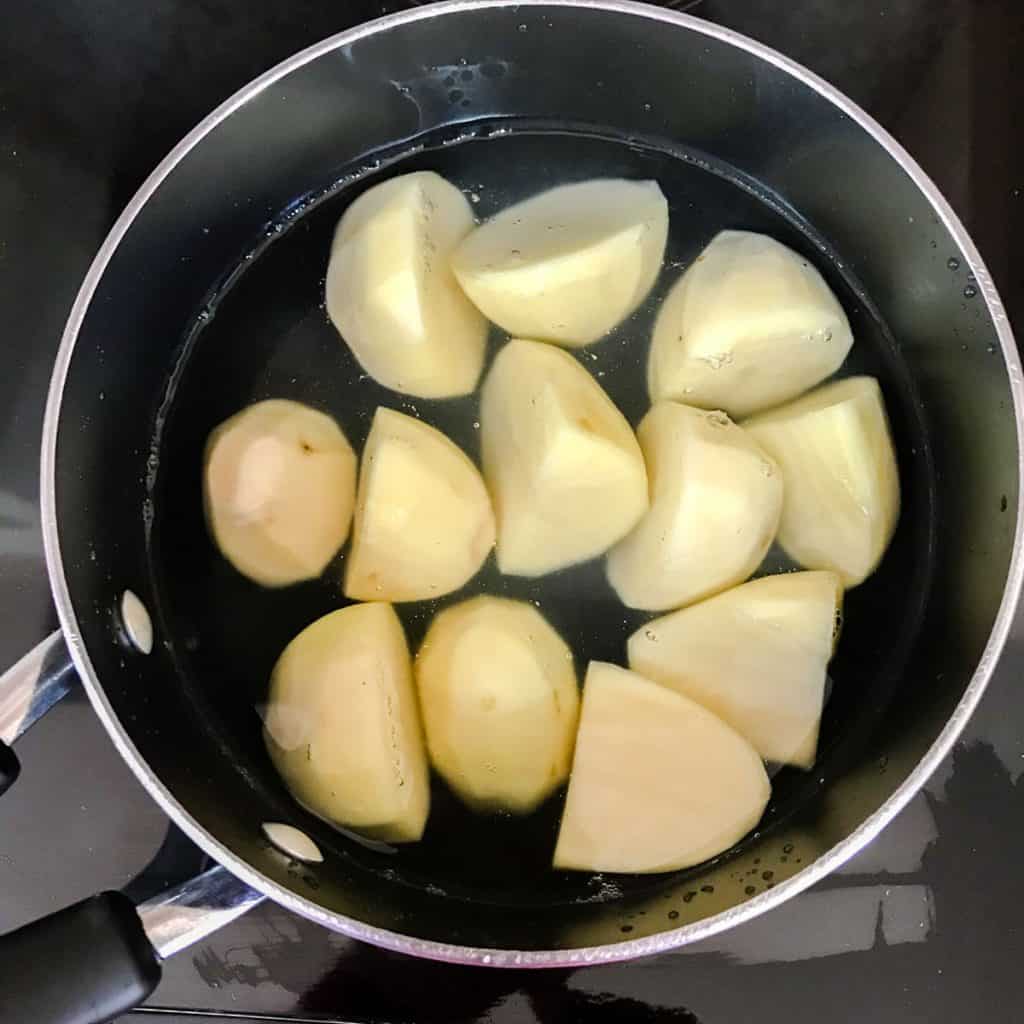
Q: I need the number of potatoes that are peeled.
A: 12